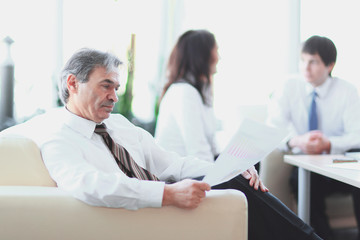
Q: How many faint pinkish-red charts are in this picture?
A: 1